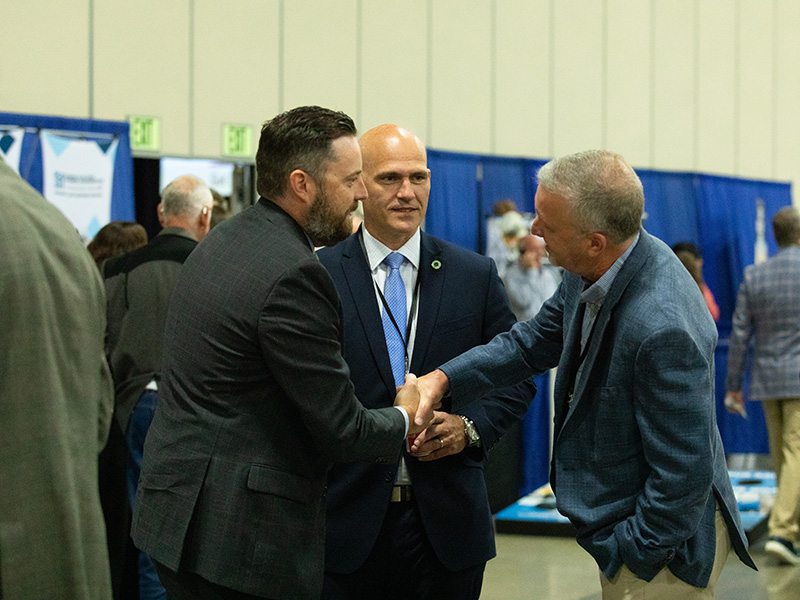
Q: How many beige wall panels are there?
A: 13